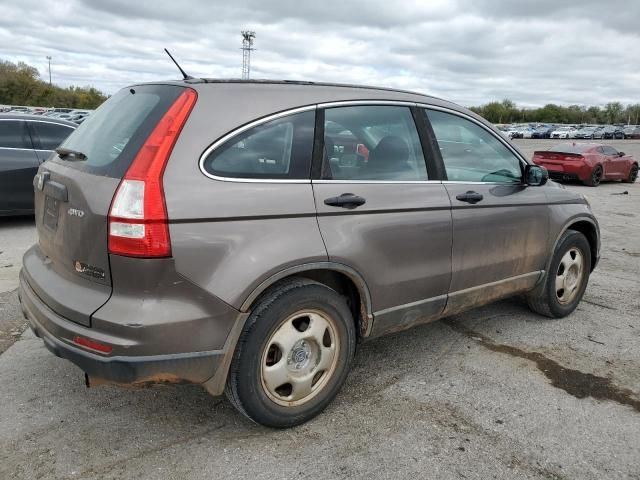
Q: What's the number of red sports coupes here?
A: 1